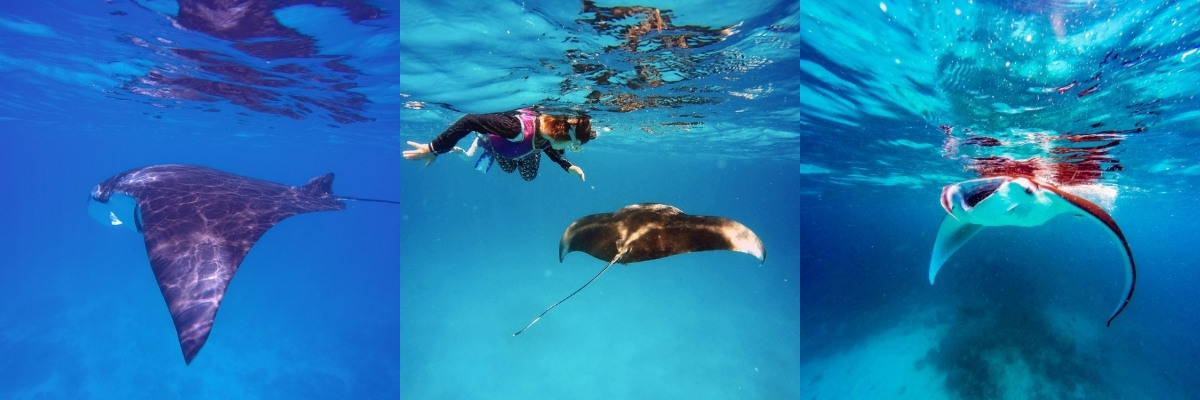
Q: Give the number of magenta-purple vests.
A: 1